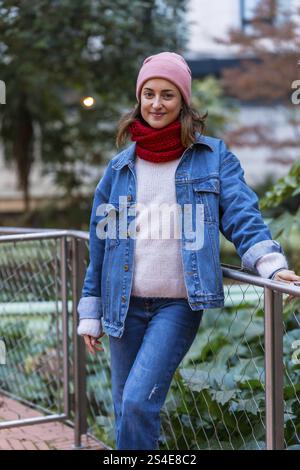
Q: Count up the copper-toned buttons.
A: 4